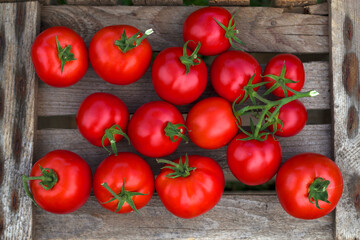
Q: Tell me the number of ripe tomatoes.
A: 15